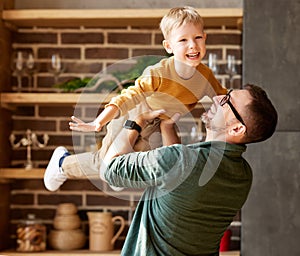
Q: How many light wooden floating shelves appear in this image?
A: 4